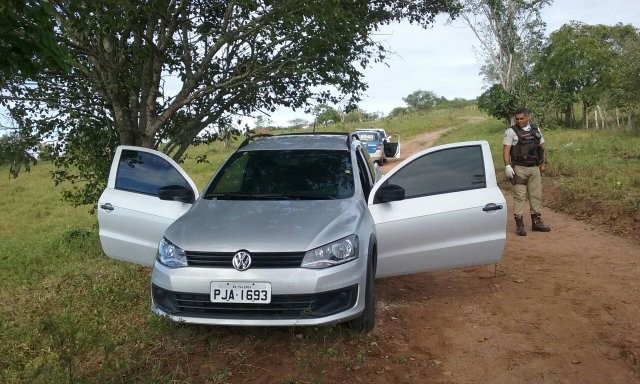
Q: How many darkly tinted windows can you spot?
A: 3